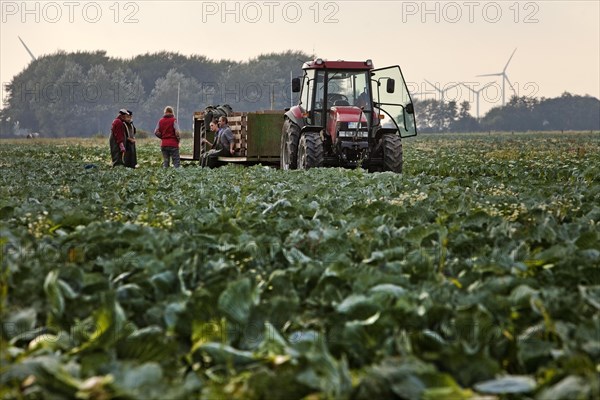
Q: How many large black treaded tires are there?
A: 3